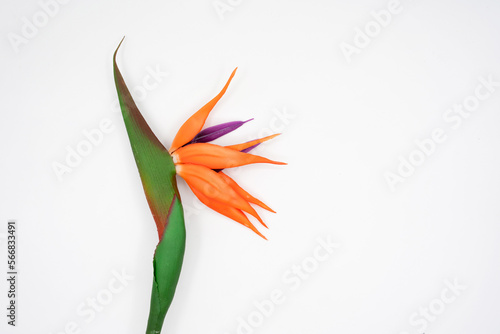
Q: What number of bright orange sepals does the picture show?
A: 6